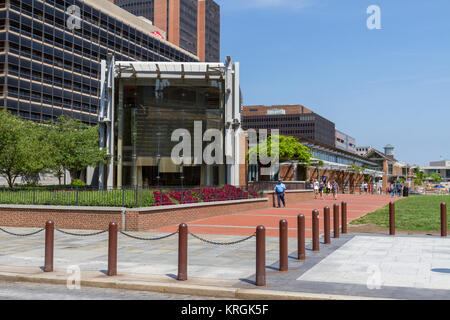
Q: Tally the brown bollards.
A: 12